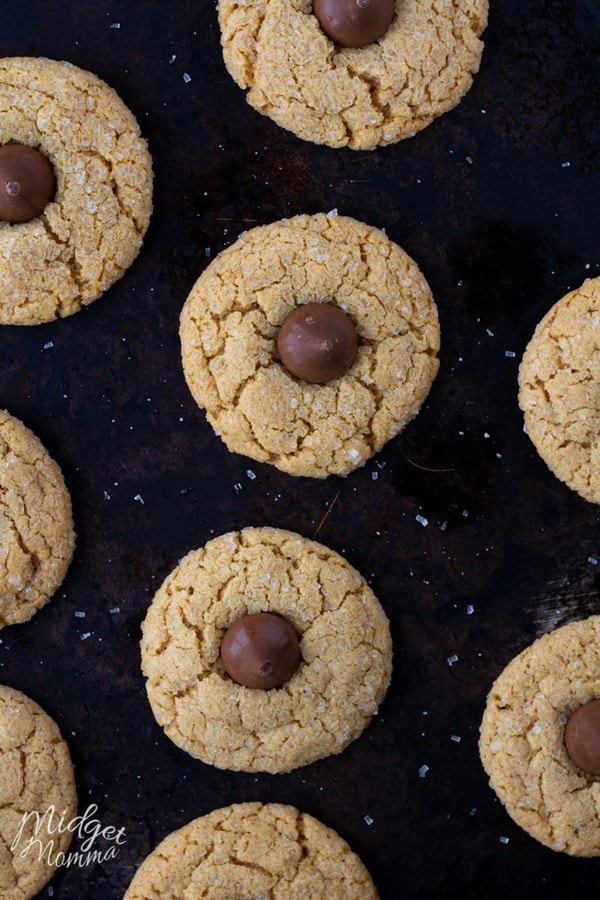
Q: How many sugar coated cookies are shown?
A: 9